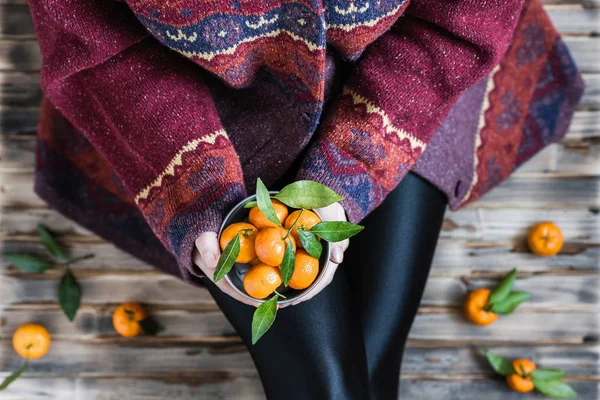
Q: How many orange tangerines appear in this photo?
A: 11